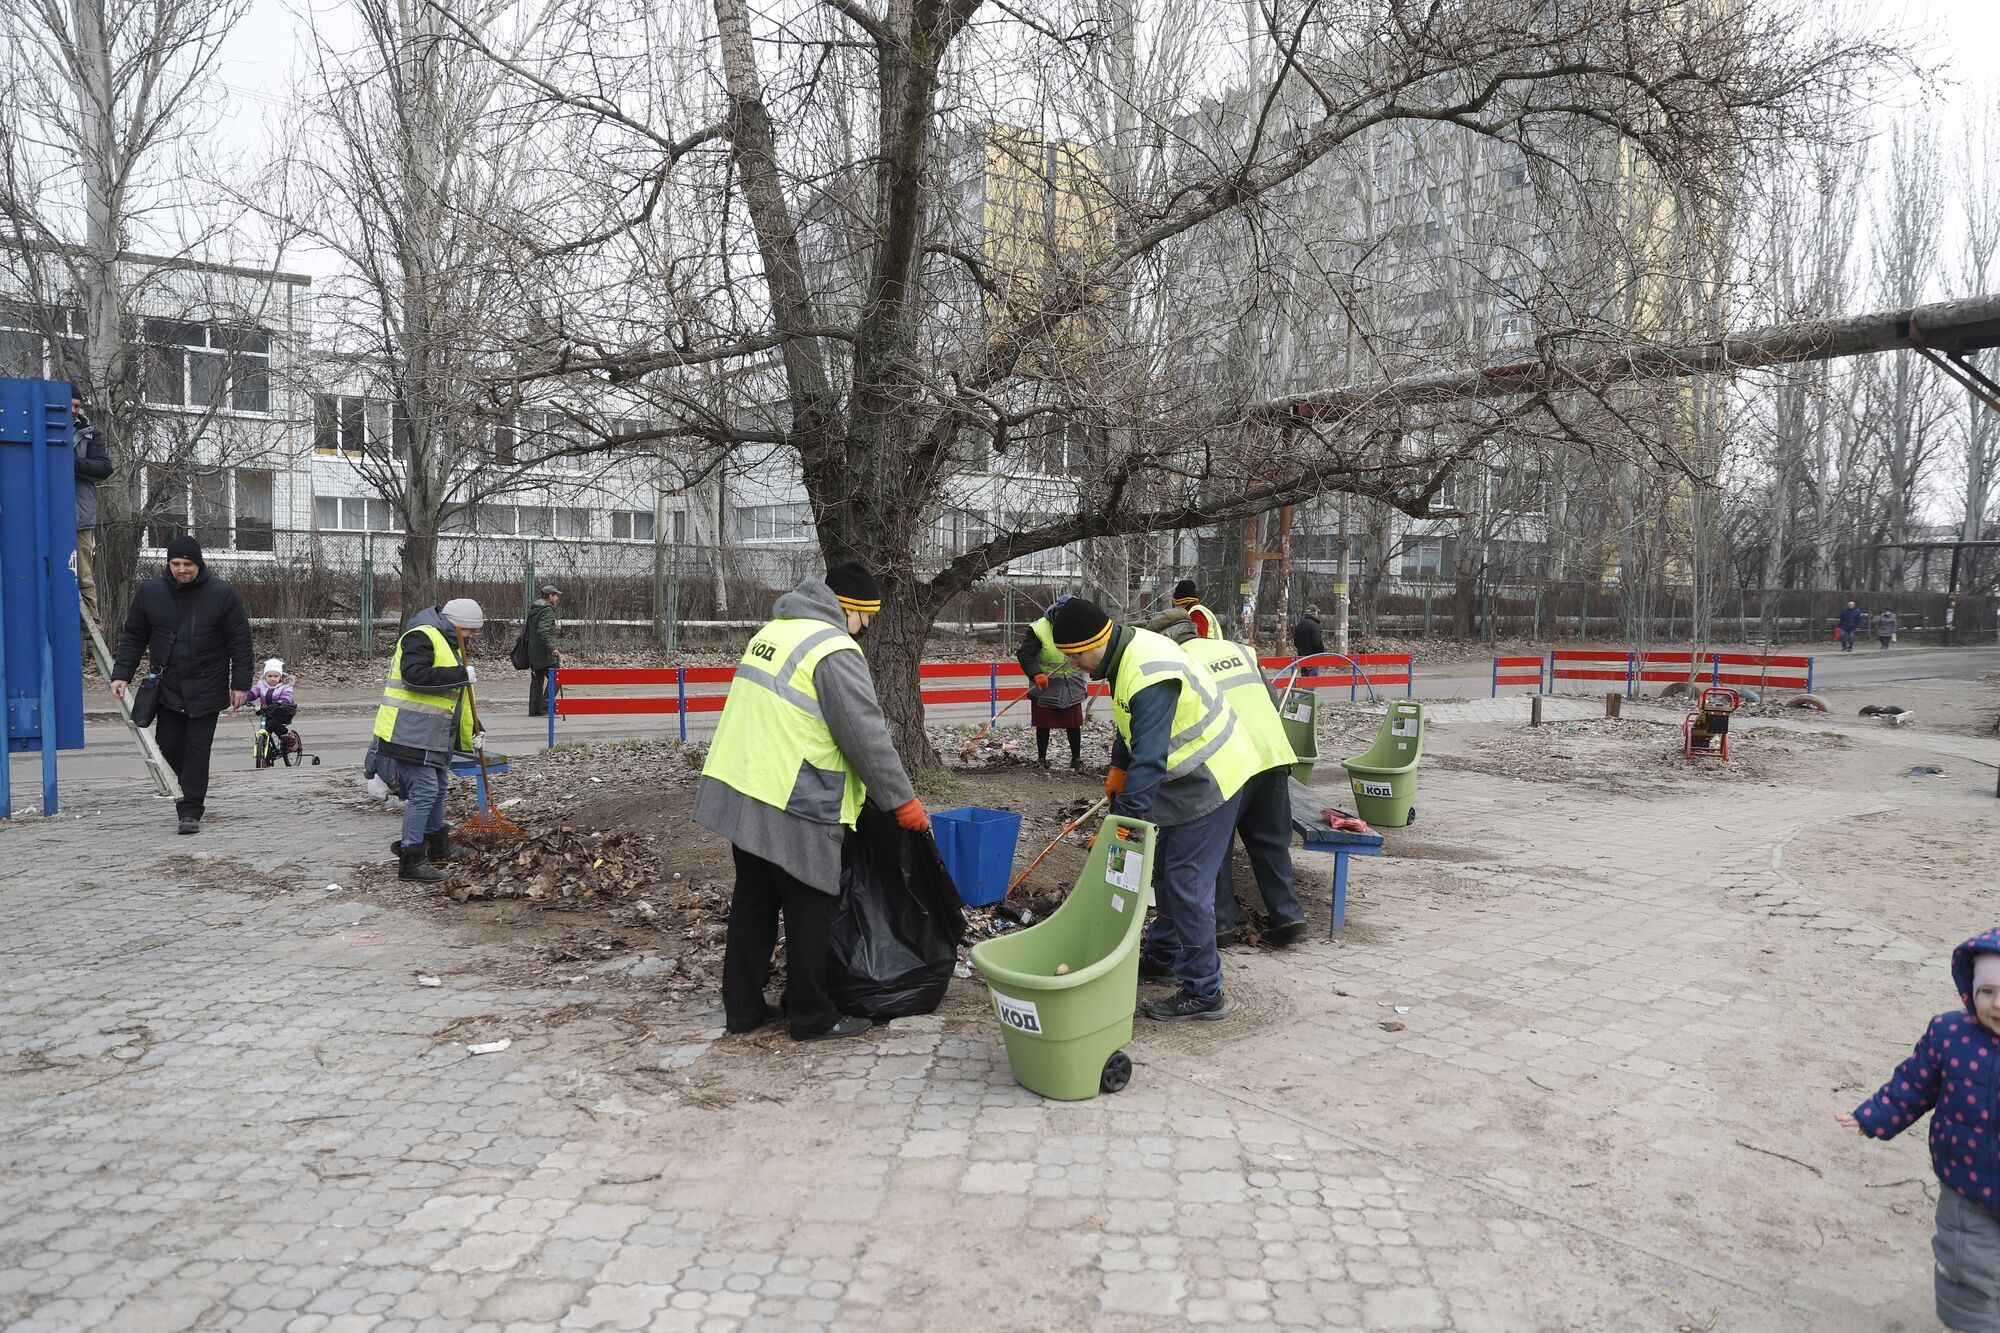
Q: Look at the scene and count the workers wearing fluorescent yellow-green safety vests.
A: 6